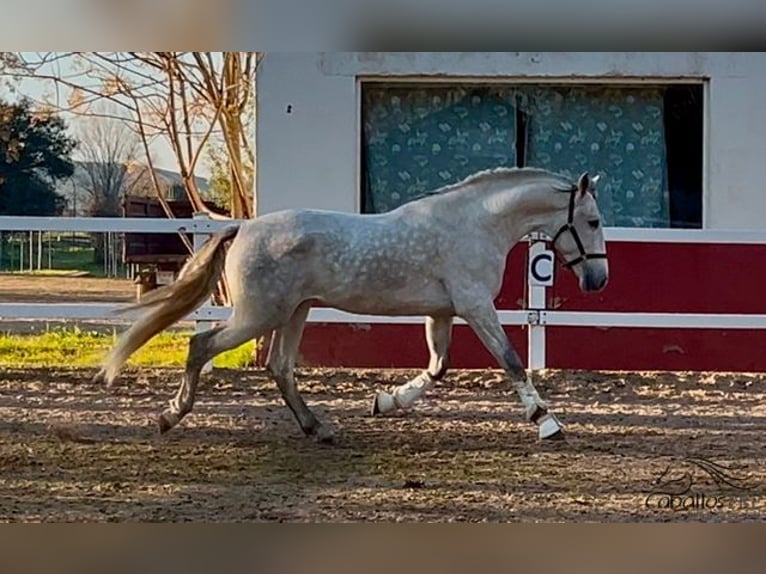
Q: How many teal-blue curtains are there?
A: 2